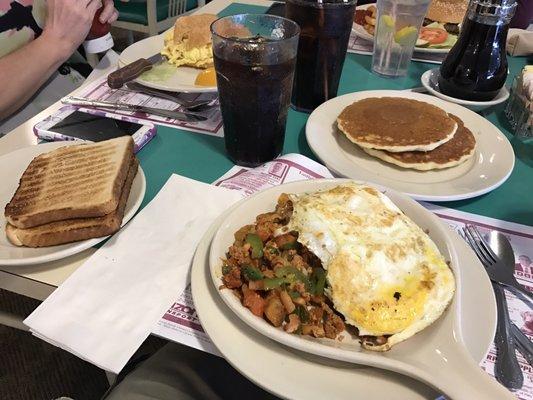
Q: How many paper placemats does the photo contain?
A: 3